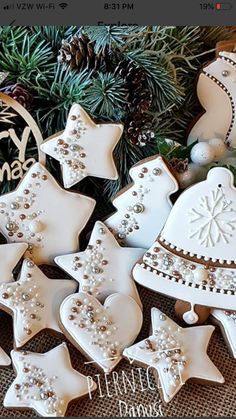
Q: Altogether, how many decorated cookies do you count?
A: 13